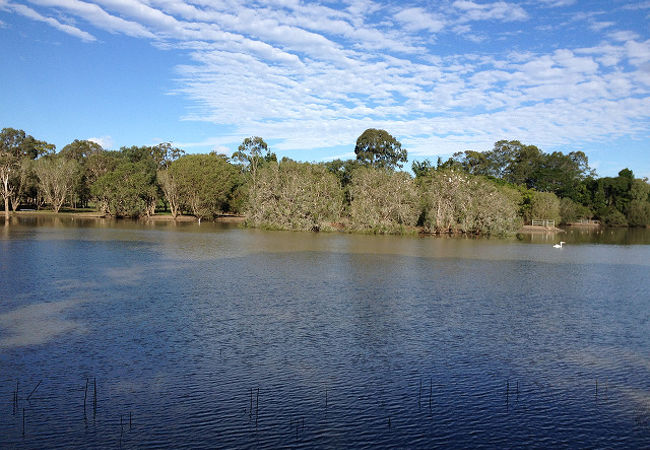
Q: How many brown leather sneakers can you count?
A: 0